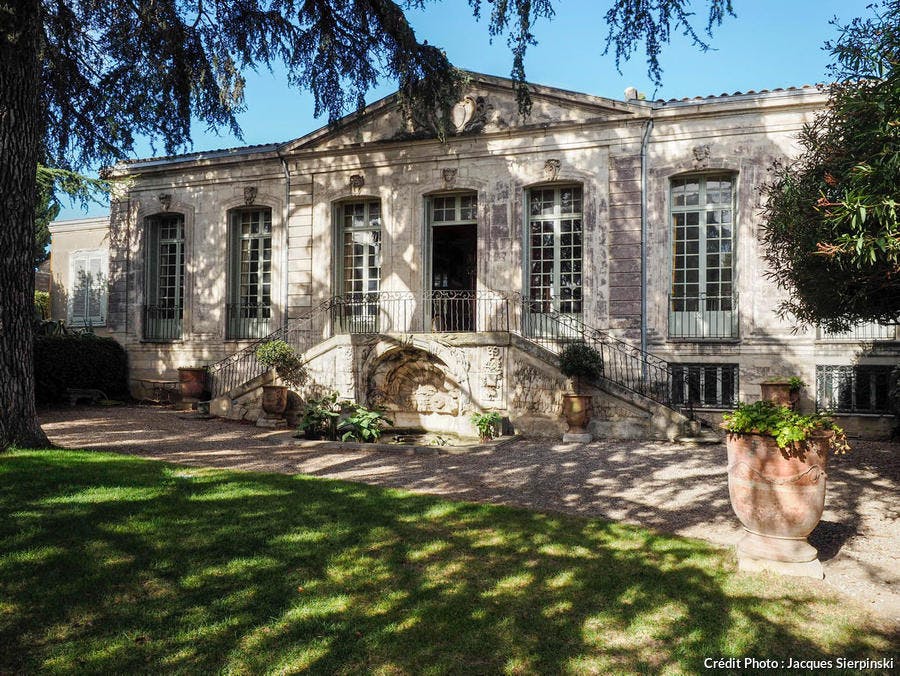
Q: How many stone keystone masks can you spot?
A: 6